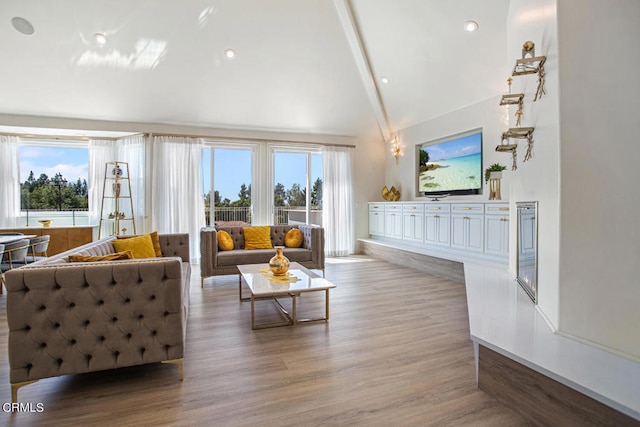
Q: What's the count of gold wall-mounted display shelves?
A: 4